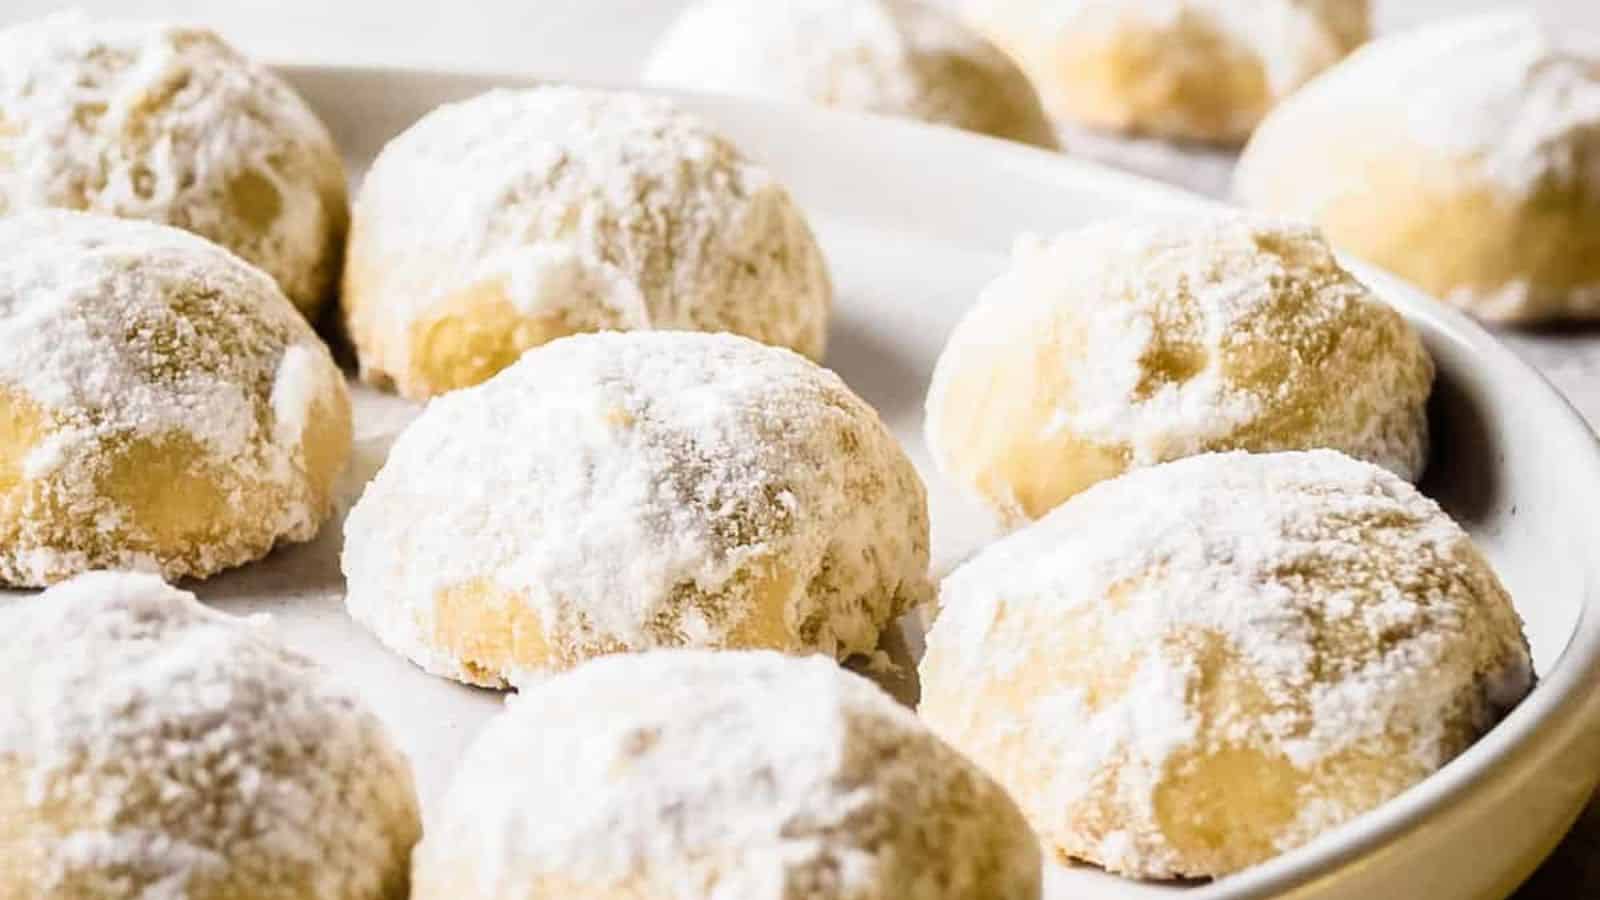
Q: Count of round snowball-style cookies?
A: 11